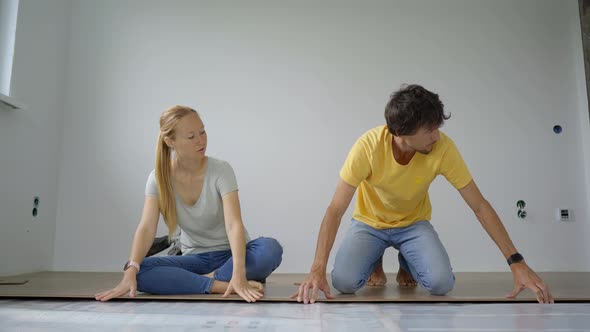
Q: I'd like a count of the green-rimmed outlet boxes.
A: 4